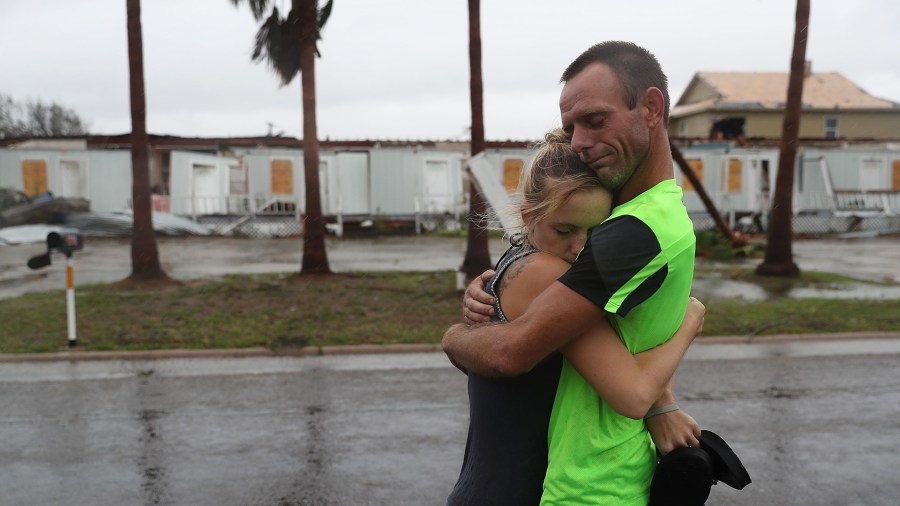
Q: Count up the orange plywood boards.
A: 6